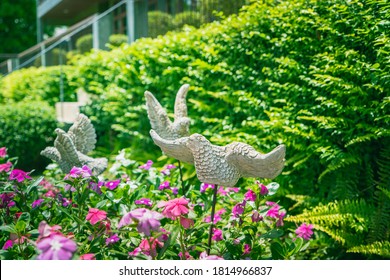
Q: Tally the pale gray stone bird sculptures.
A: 3